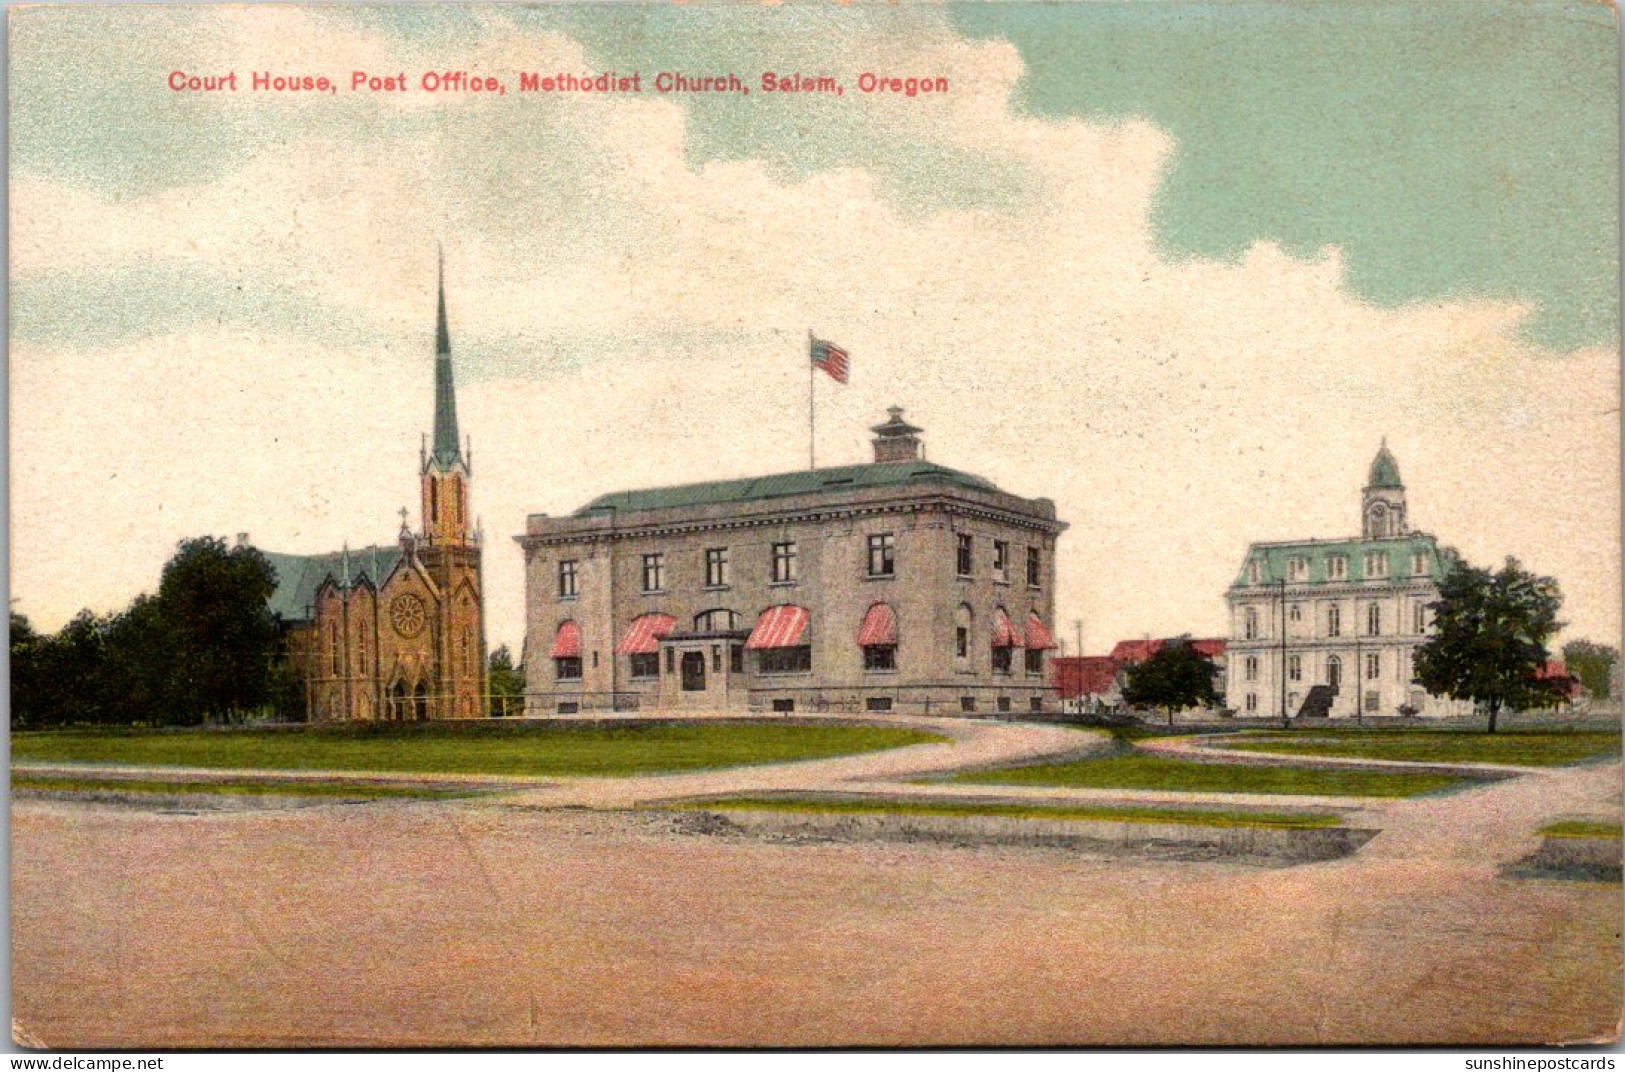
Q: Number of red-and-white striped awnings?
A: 6